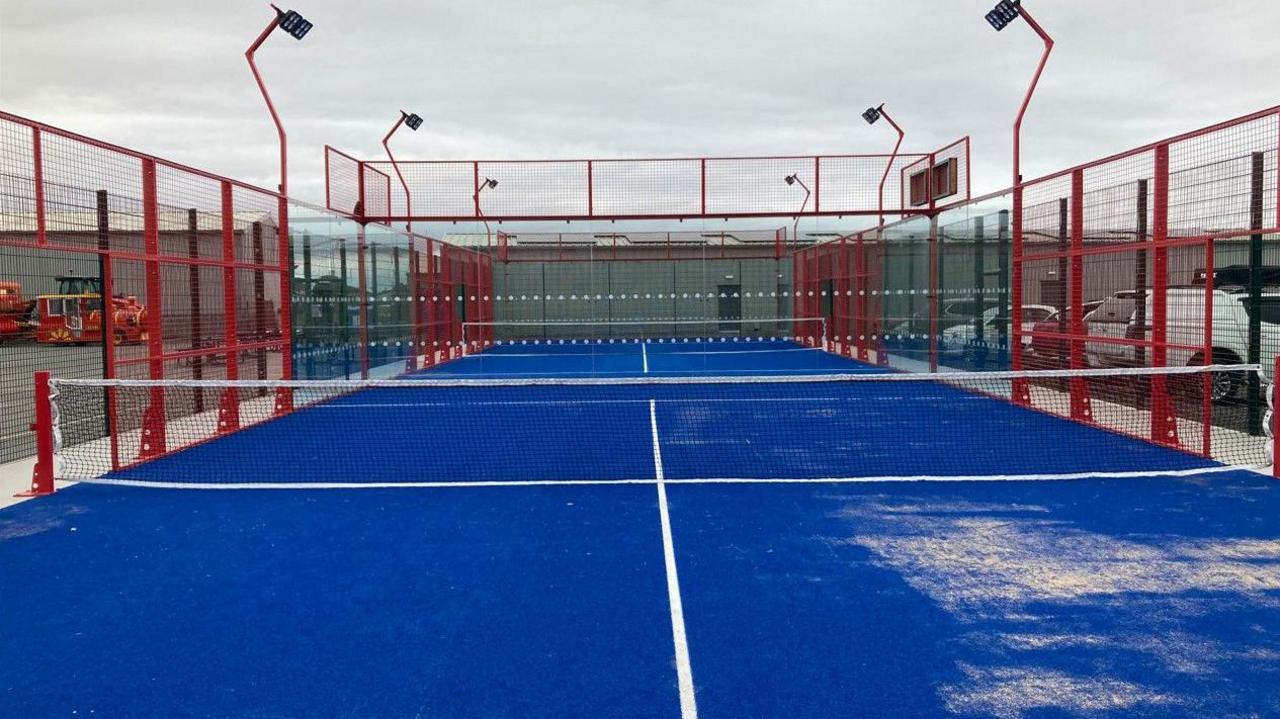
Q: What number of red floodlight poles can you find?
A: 6